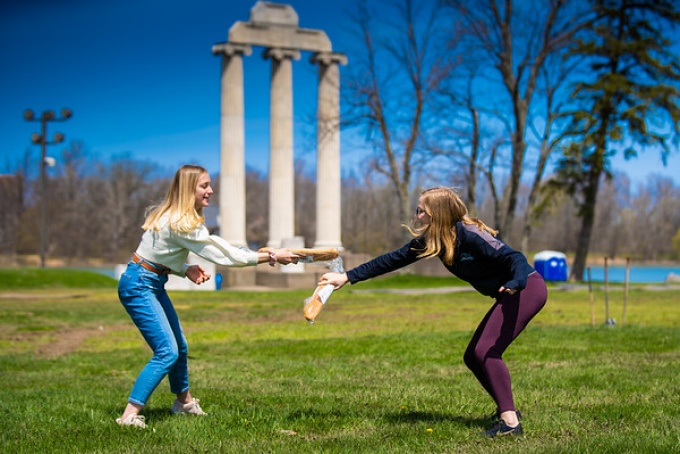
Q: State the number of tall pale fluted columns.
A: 3